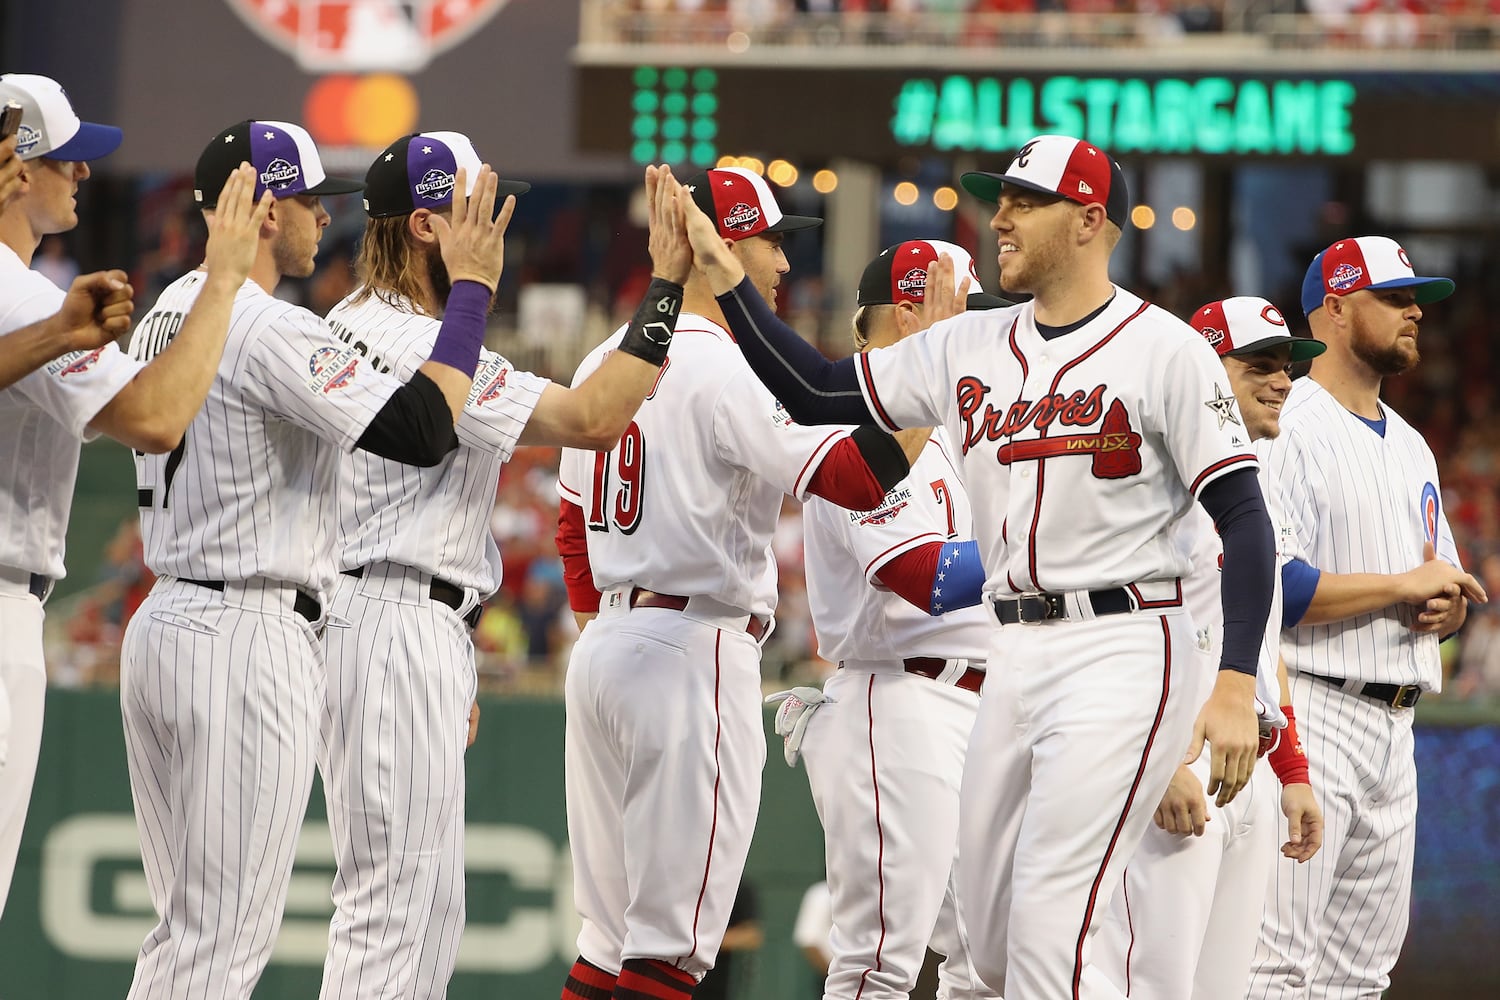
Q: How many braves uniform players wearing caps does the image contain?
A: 1